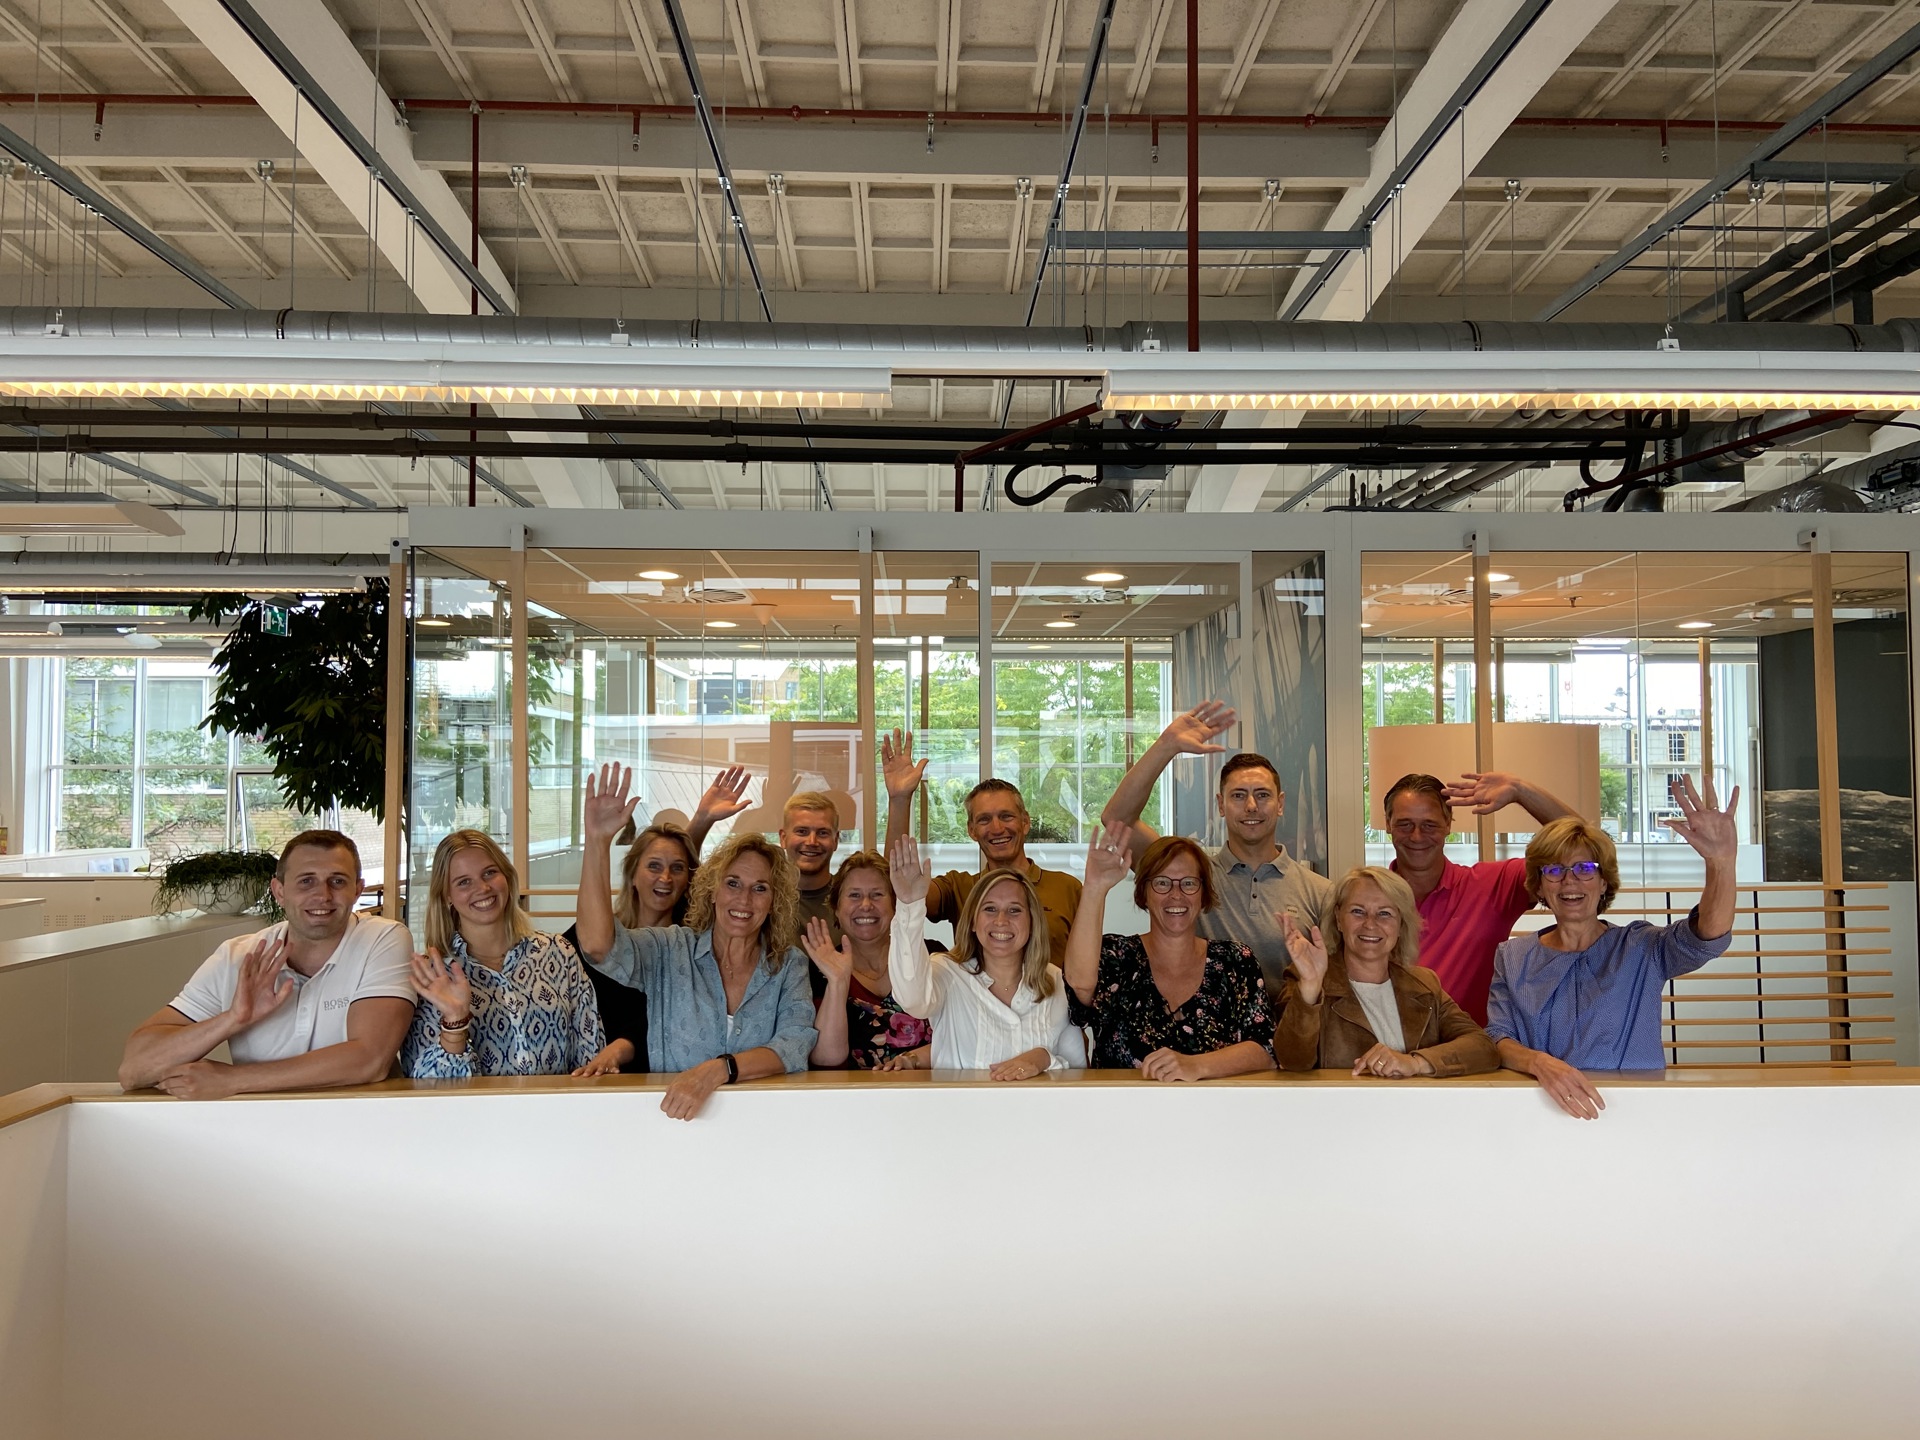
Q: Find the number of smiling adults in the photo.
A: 13